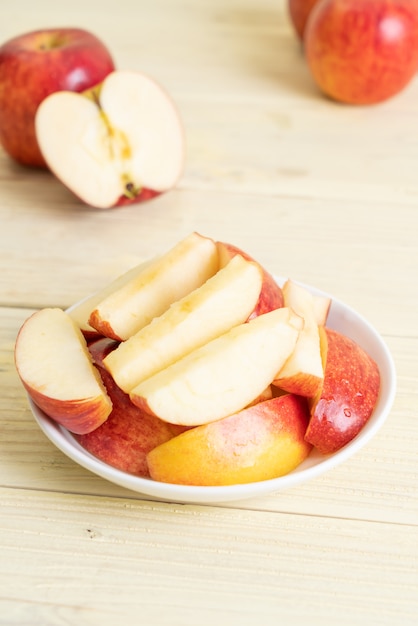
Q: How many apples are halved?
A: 1